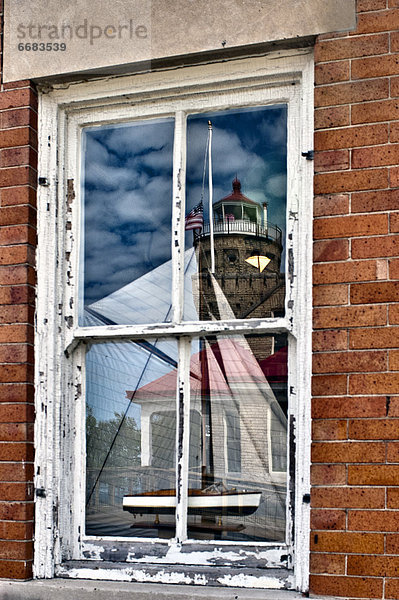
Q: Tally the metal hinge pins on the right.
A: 2